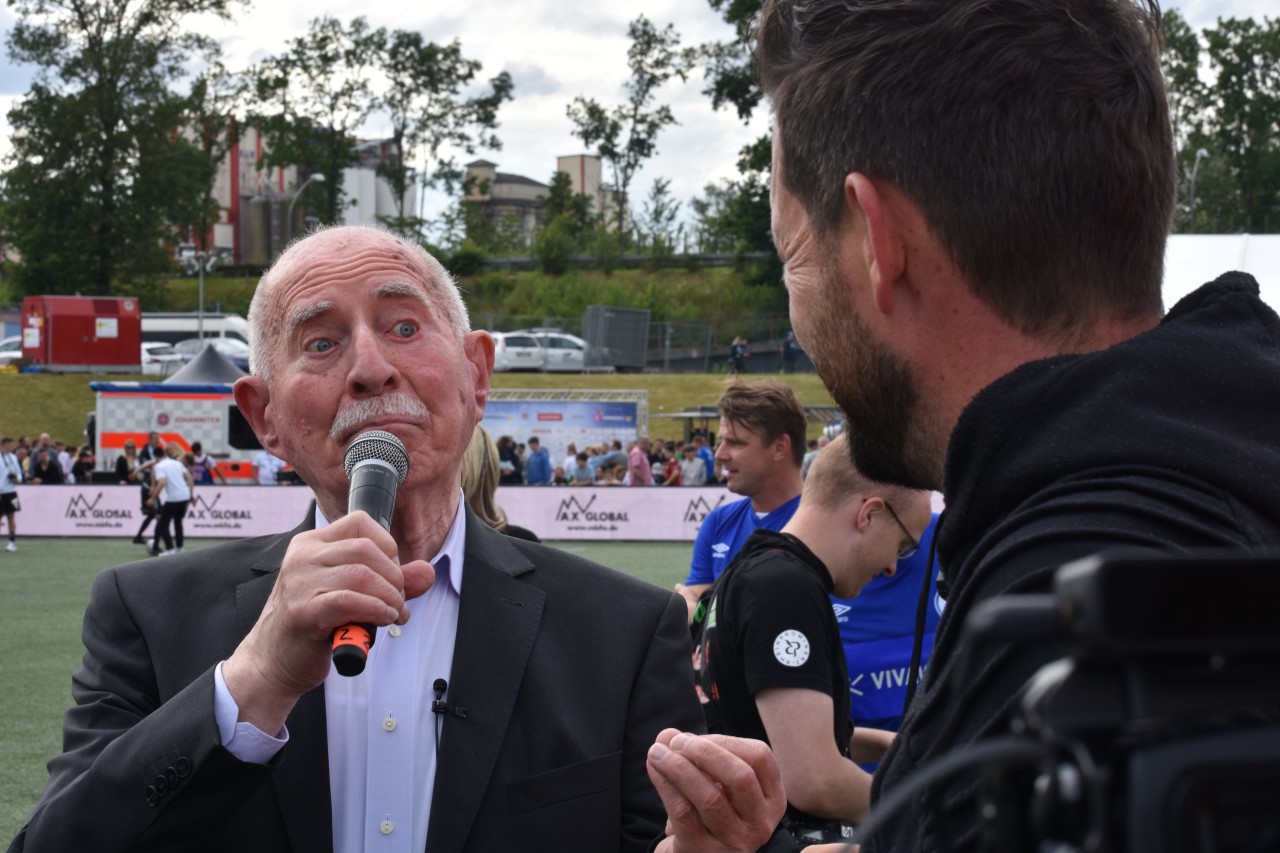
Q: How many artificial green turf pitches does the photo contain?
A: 1